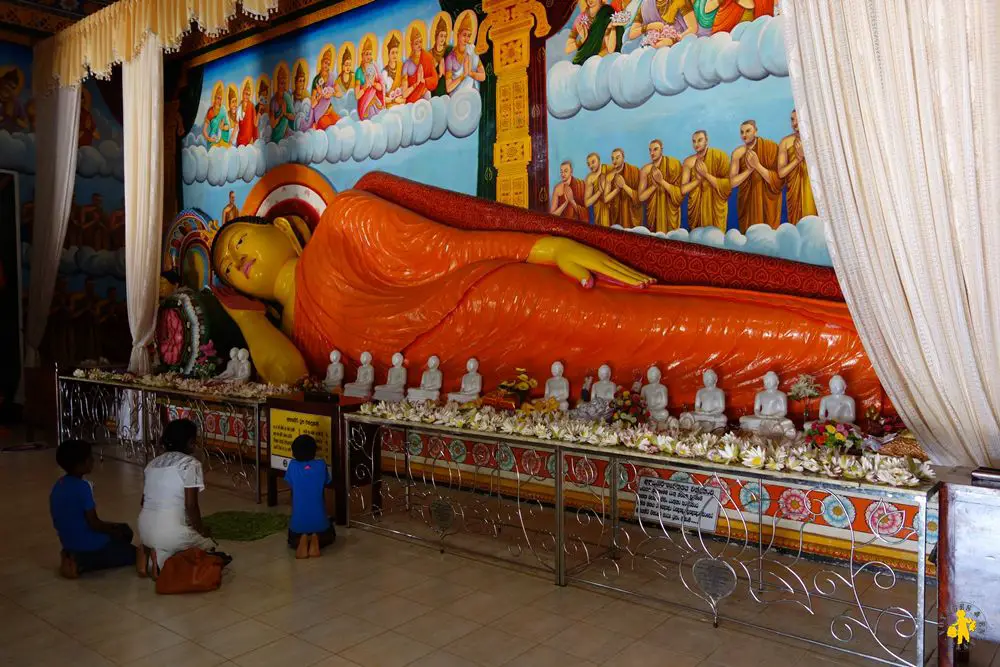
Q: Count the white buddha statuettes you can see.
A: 13